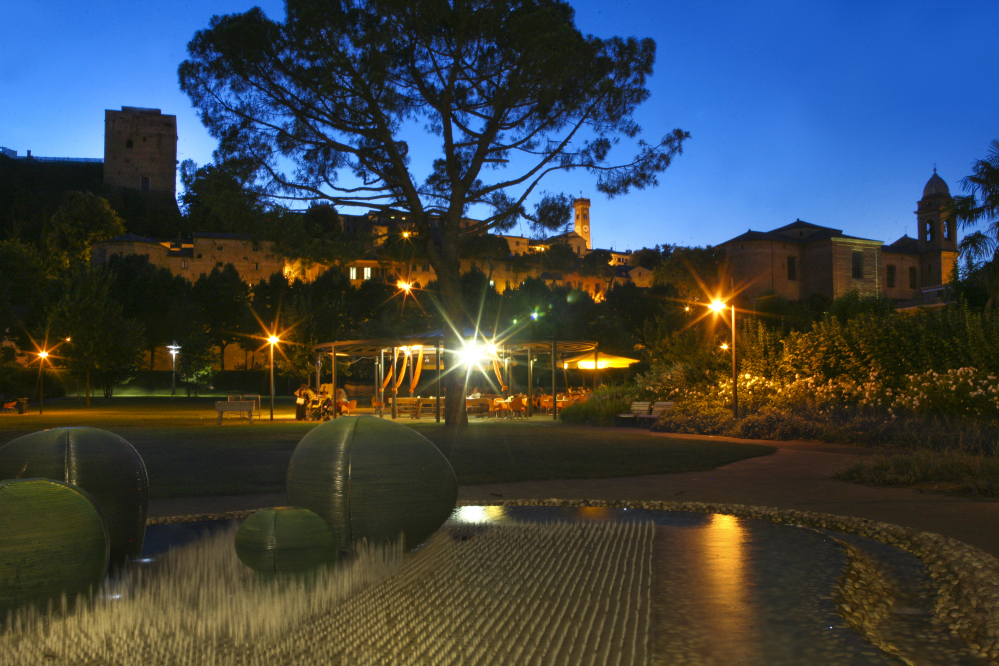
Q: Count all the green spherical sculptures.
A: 4